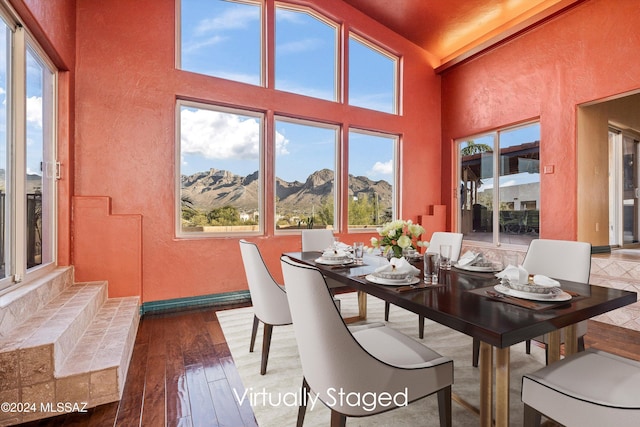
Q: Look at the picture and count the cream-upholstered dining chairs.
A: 6